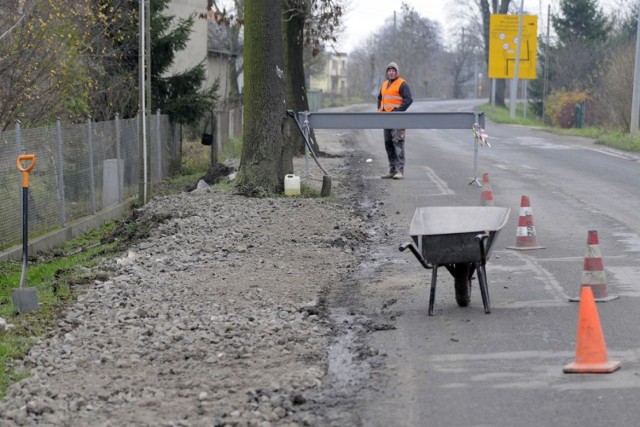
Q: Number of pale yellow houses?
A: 1